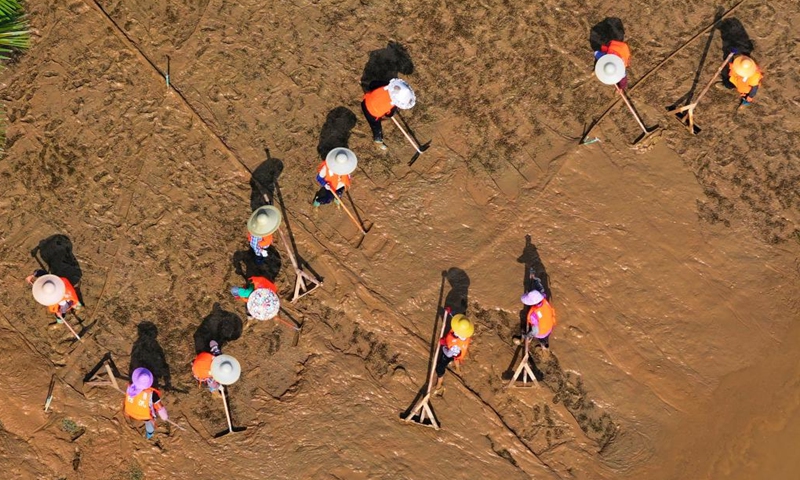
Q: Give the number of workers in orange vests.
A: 11